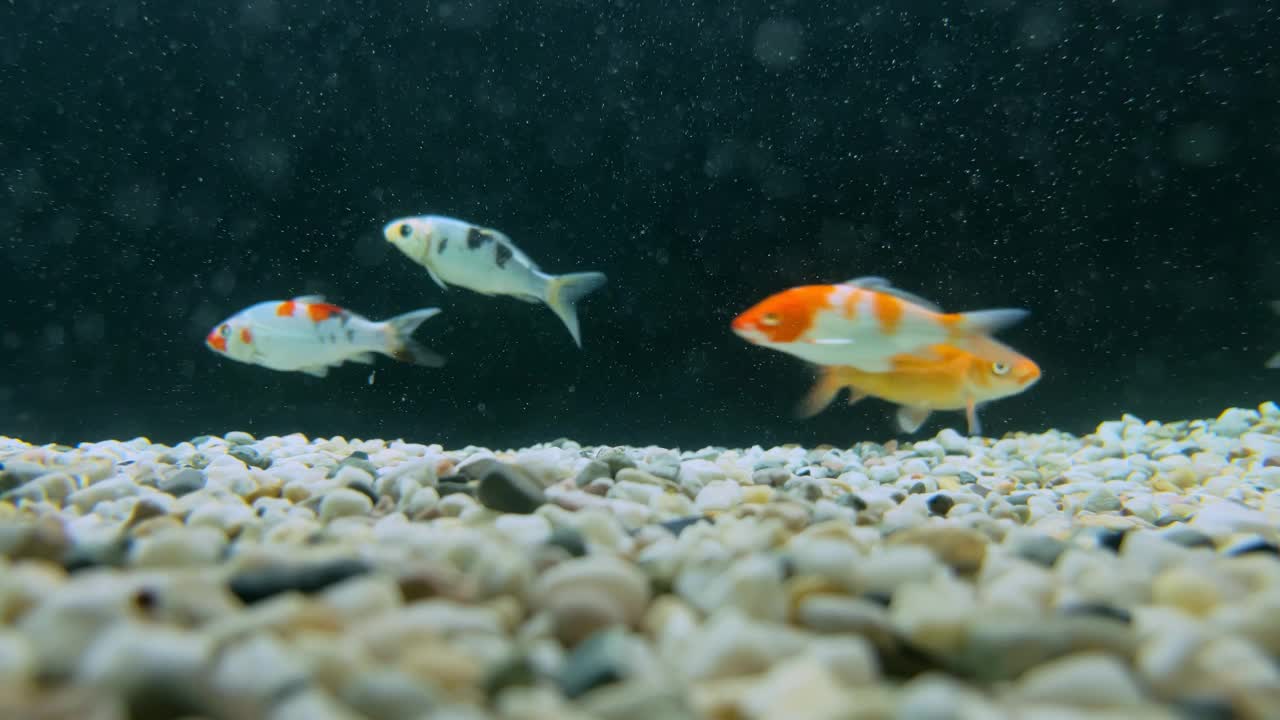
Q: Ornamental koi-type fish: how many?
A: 4